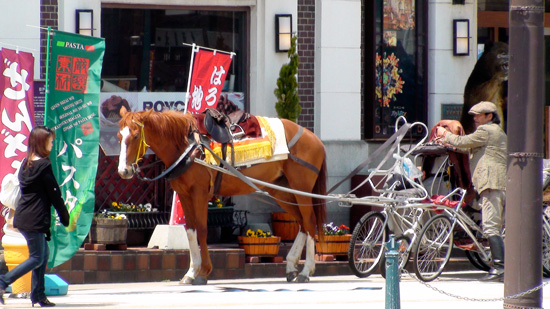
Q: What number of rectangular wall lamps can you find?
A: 3